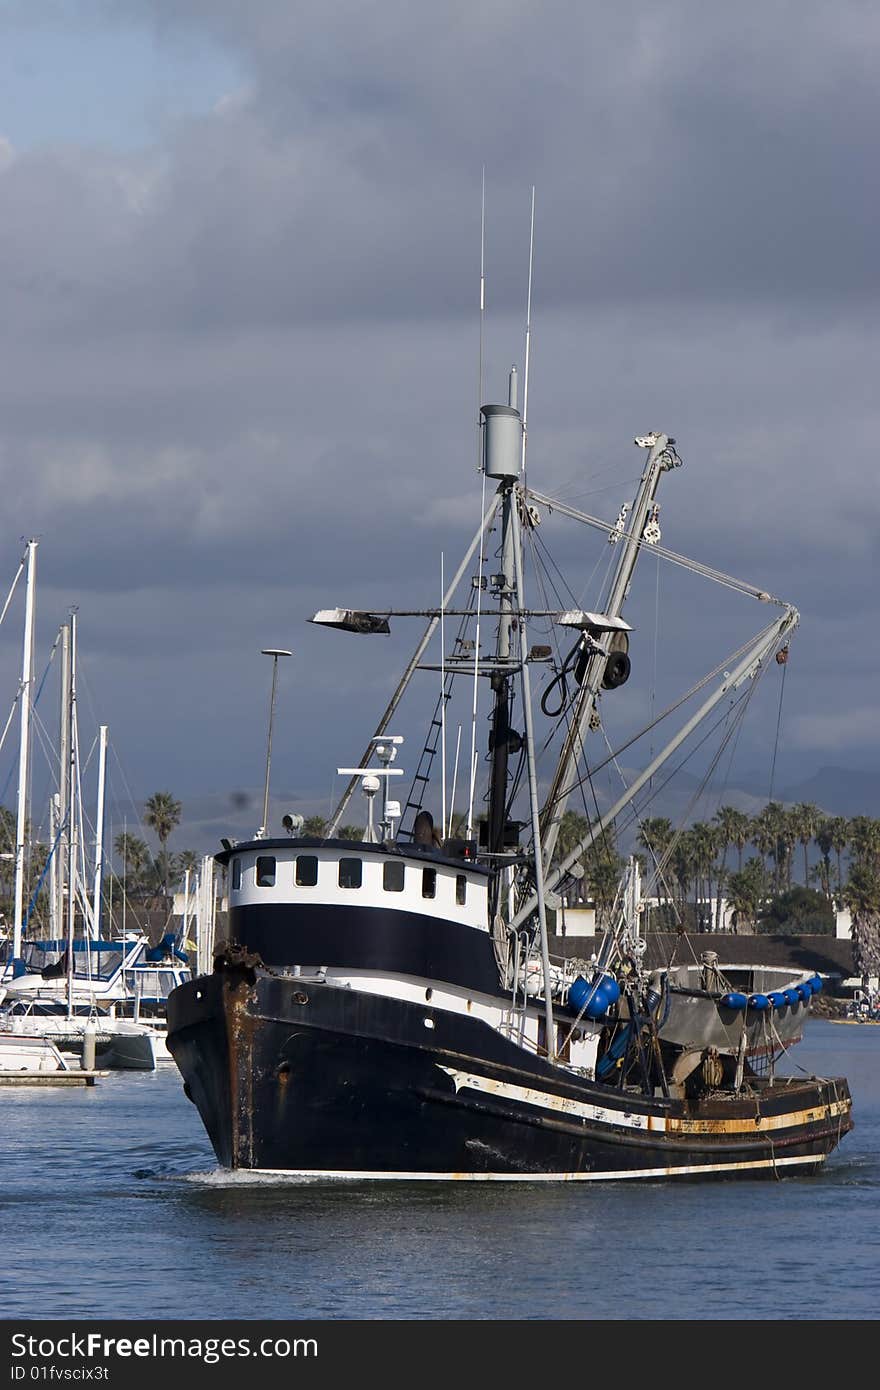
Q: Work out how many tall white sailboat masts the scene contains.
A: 4